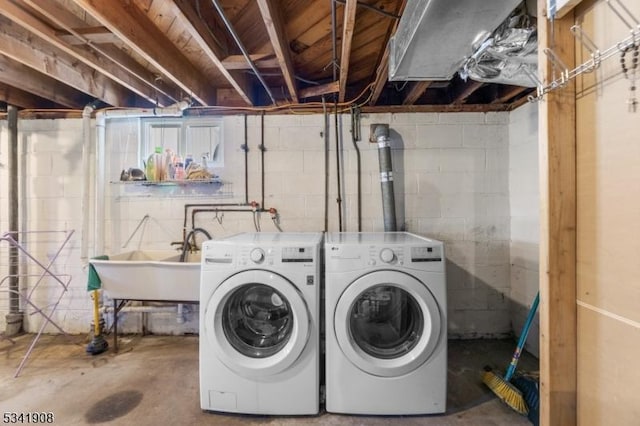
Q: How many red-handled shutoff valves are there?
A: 2